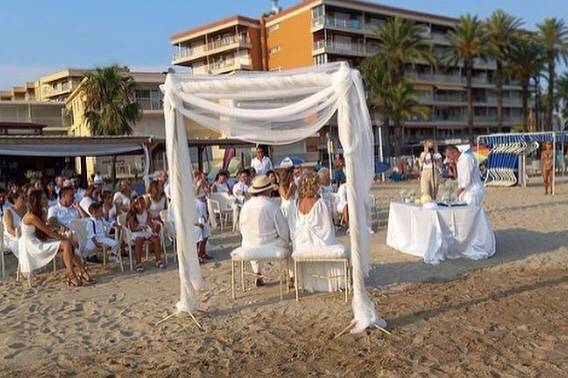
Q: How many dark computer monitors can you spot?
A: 0